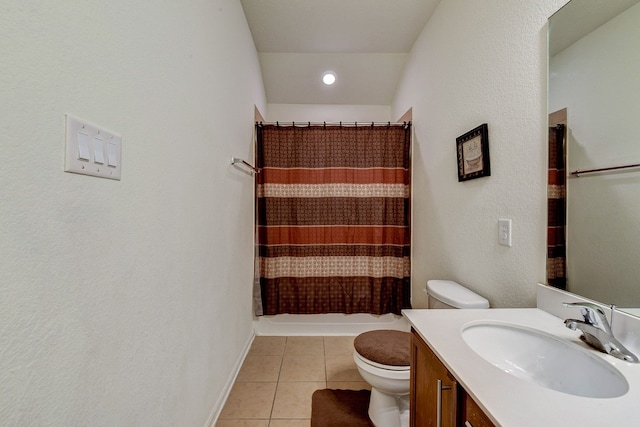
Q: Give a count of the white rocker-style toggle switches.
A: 3